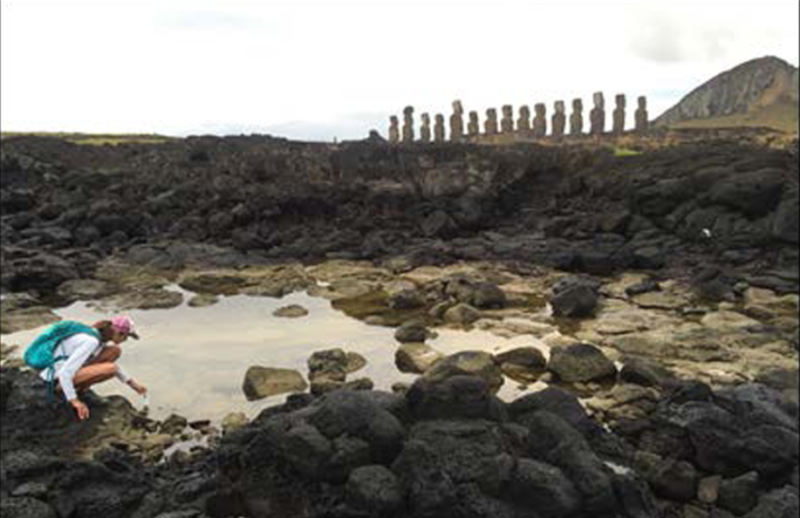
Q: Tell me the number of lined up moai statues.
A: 15